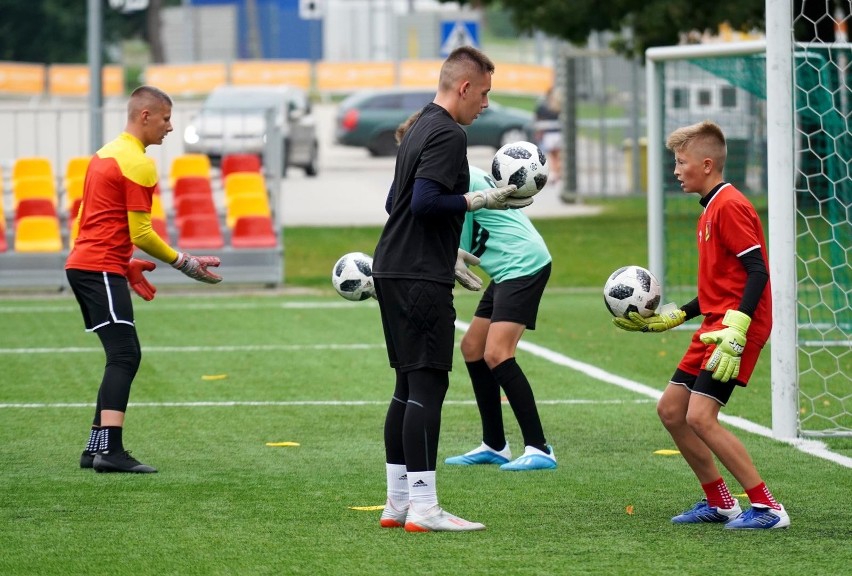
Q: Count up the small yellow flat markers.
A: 5